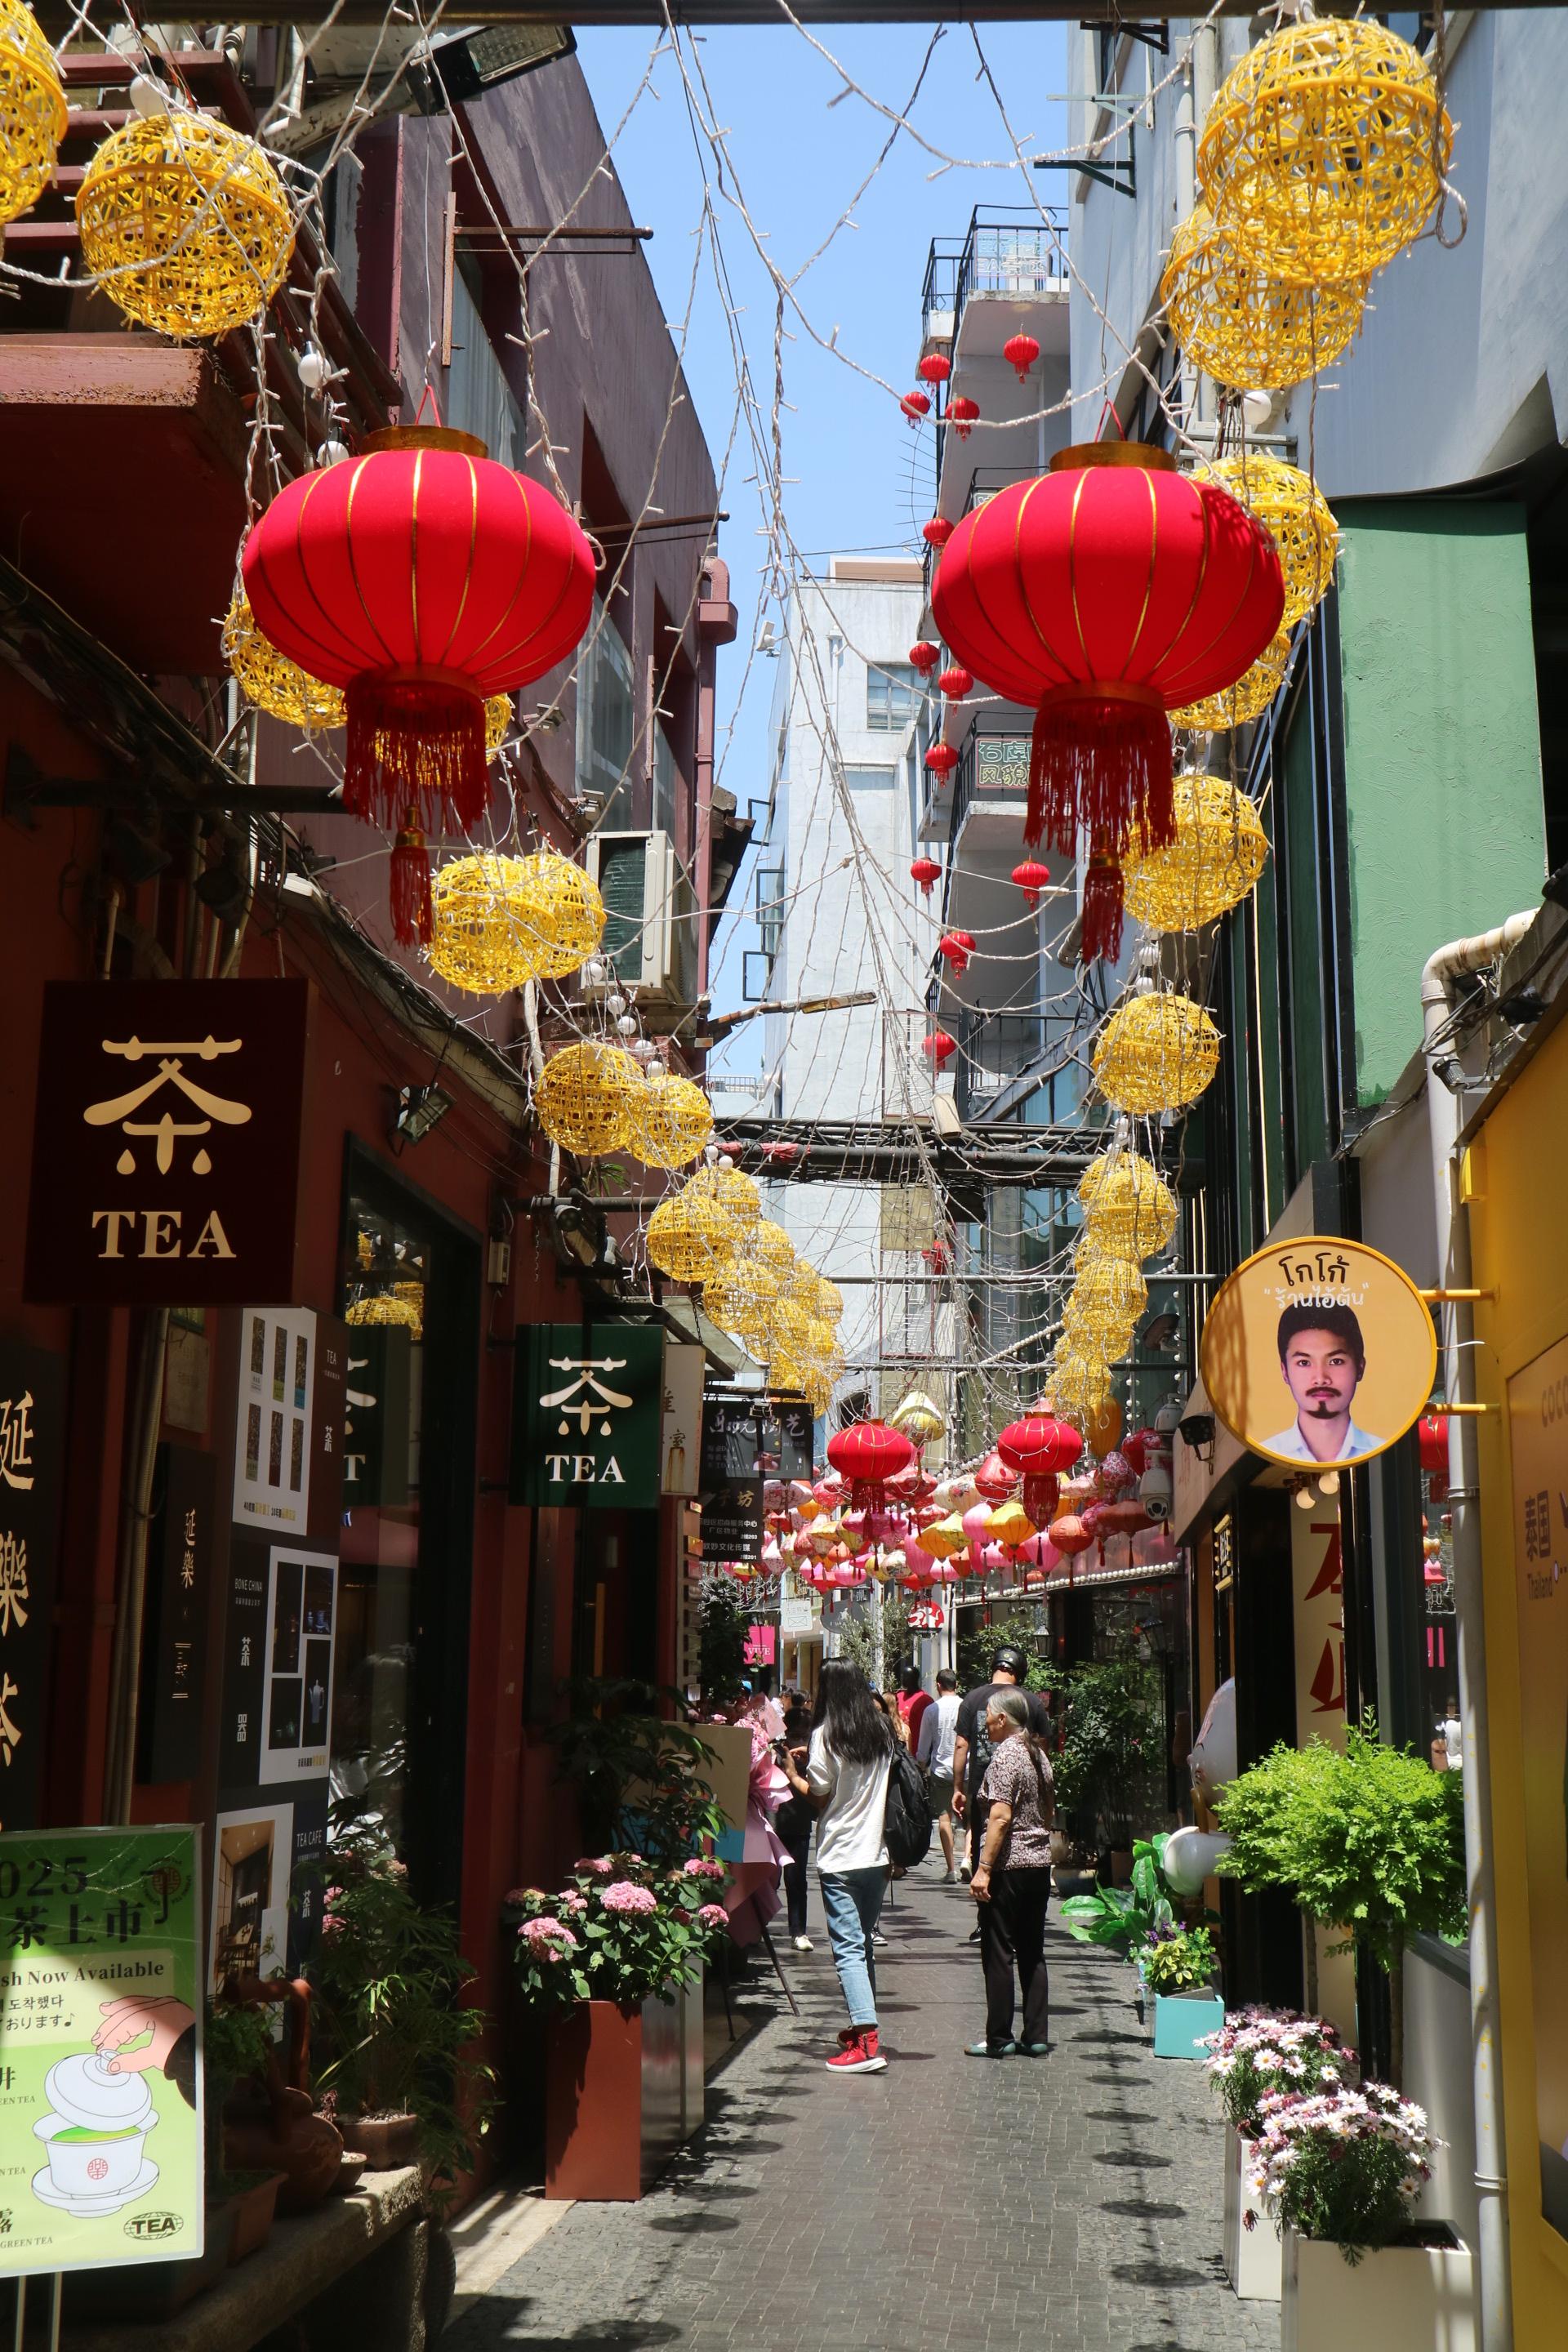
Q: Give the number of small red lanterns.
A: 12